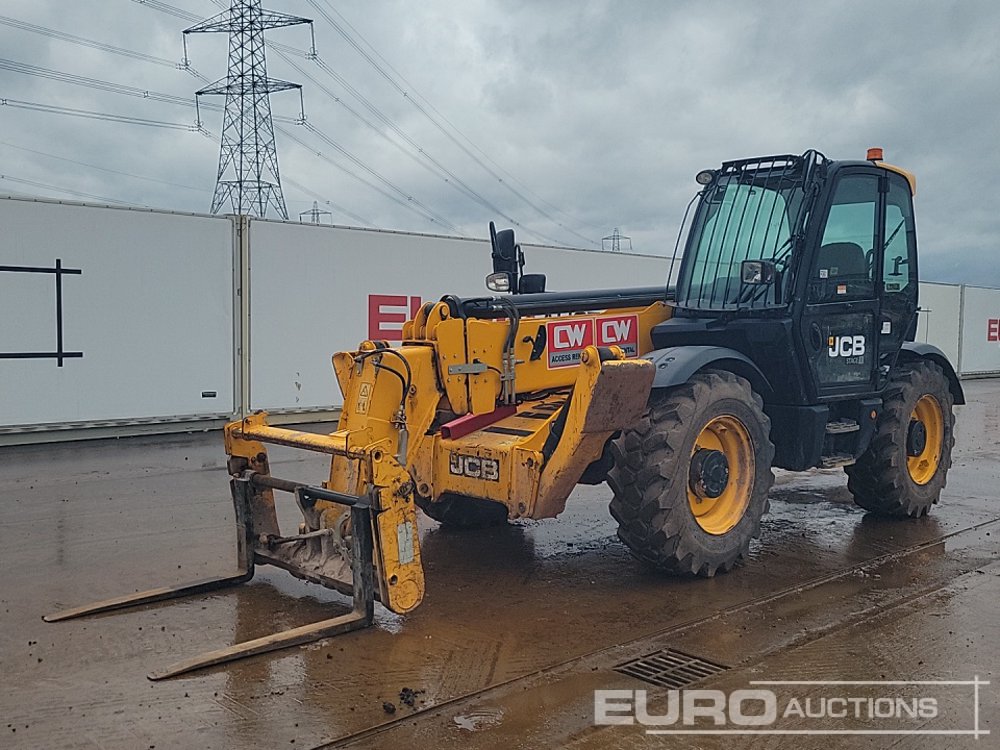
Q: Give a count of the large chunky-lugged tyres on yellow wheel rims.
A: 2